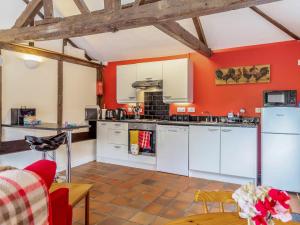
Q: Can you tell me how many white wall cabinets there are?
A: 3